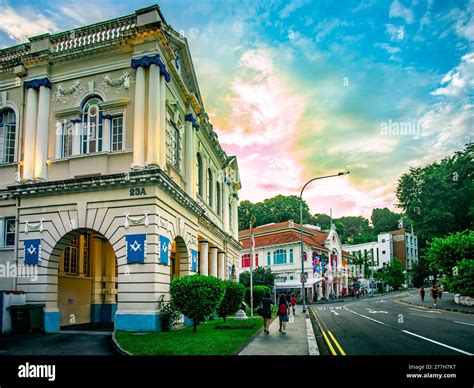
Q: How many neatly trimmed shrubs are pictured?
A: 3